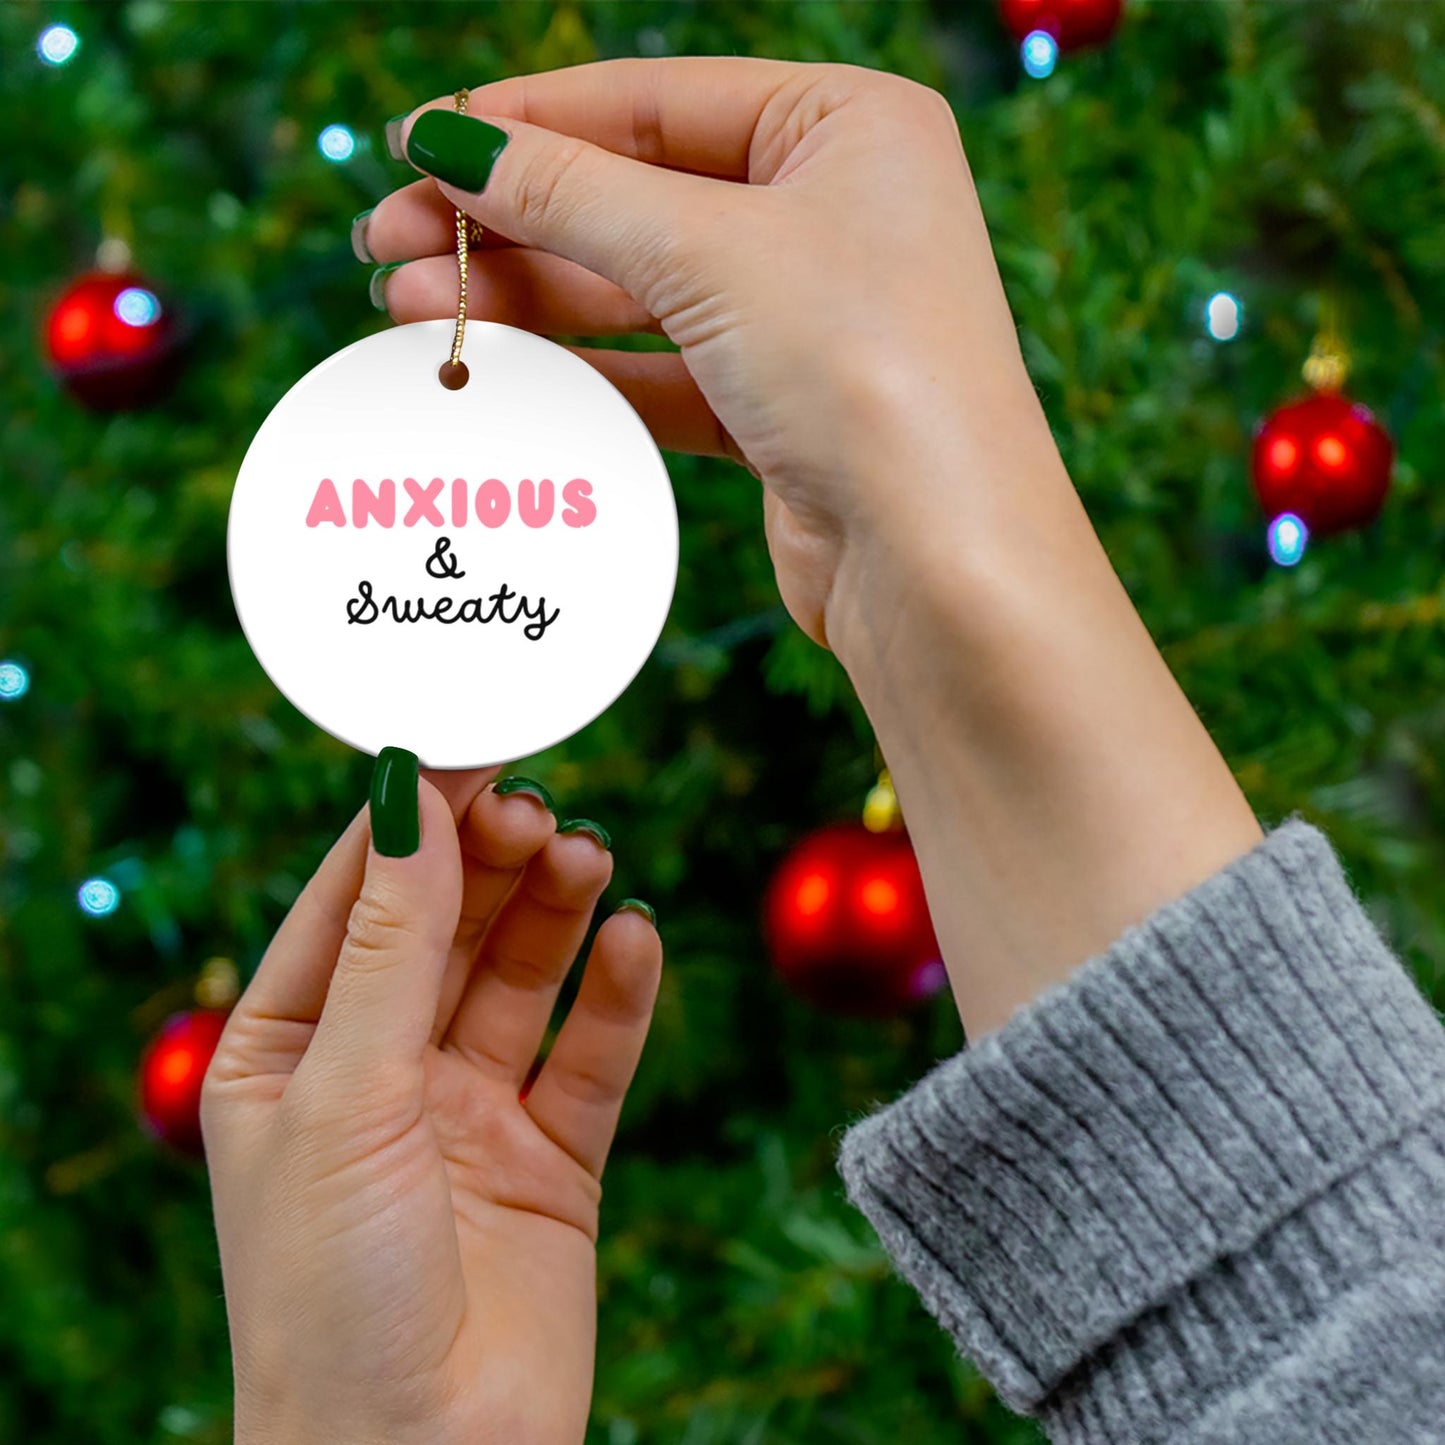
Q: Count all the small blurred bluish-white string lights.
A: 8